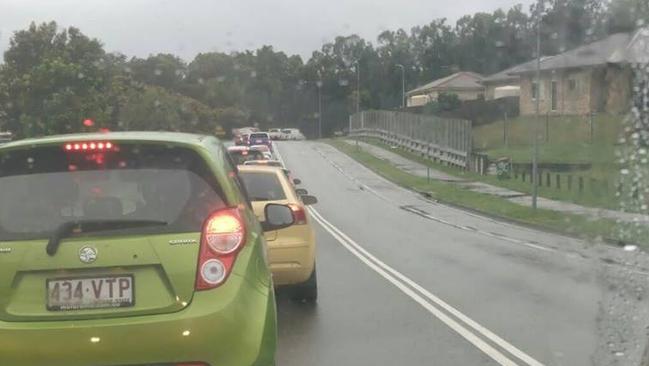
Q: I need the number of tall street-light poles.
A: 4